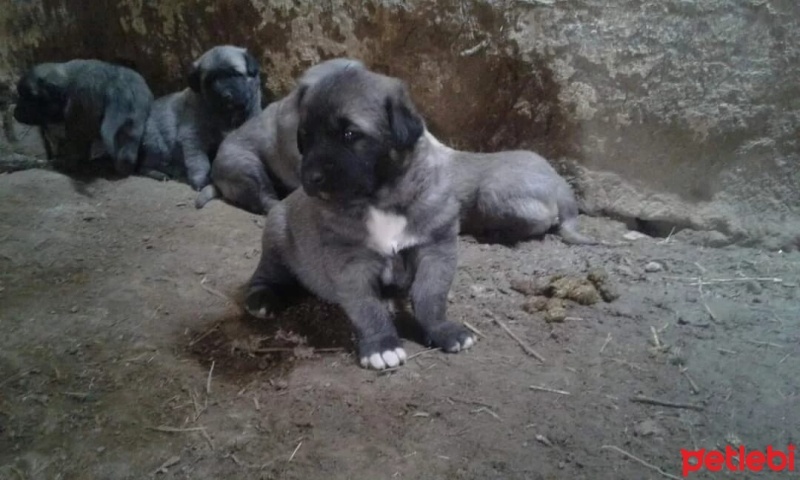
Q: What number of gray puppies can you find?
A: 5